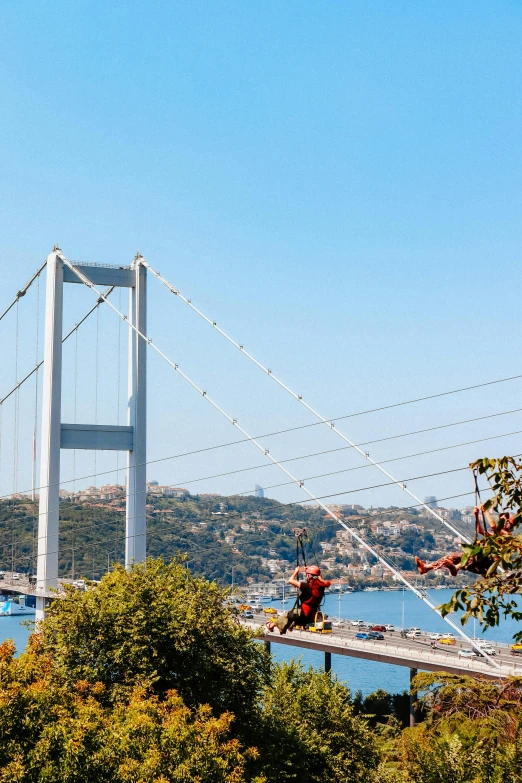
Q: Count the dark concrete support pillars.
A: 3